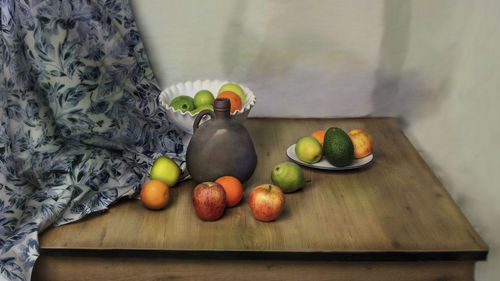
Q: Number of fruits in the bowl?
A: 5